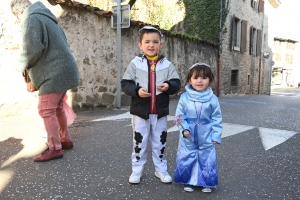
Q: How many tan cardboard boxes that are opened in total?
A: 0